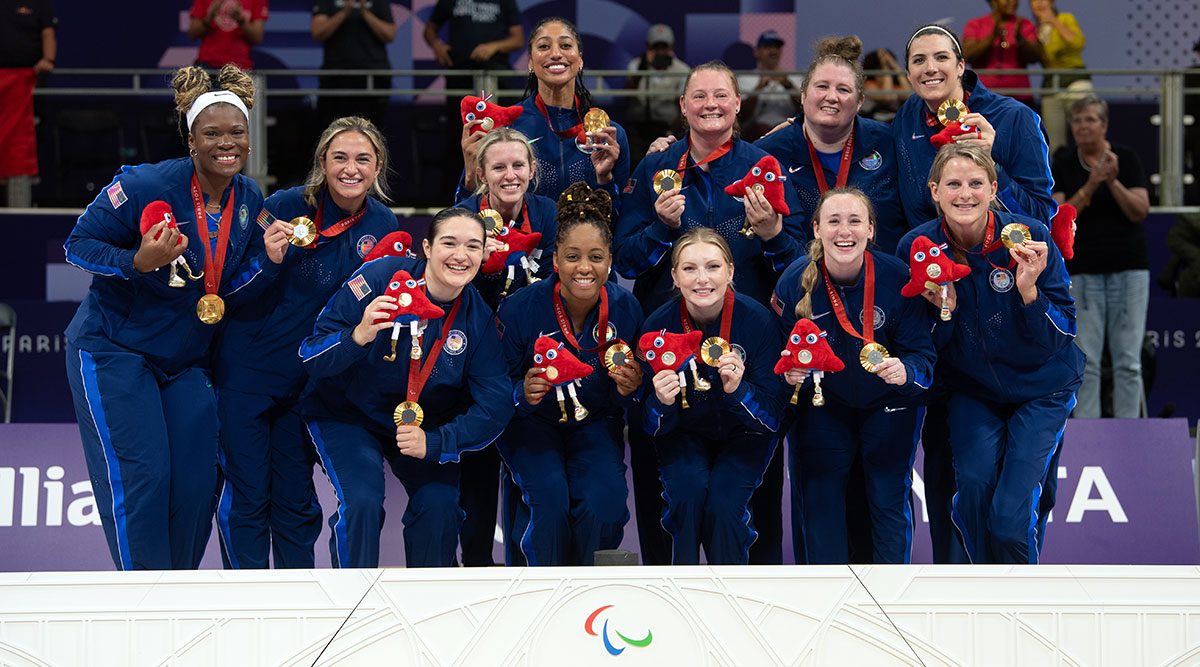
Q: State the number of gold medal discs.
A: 11